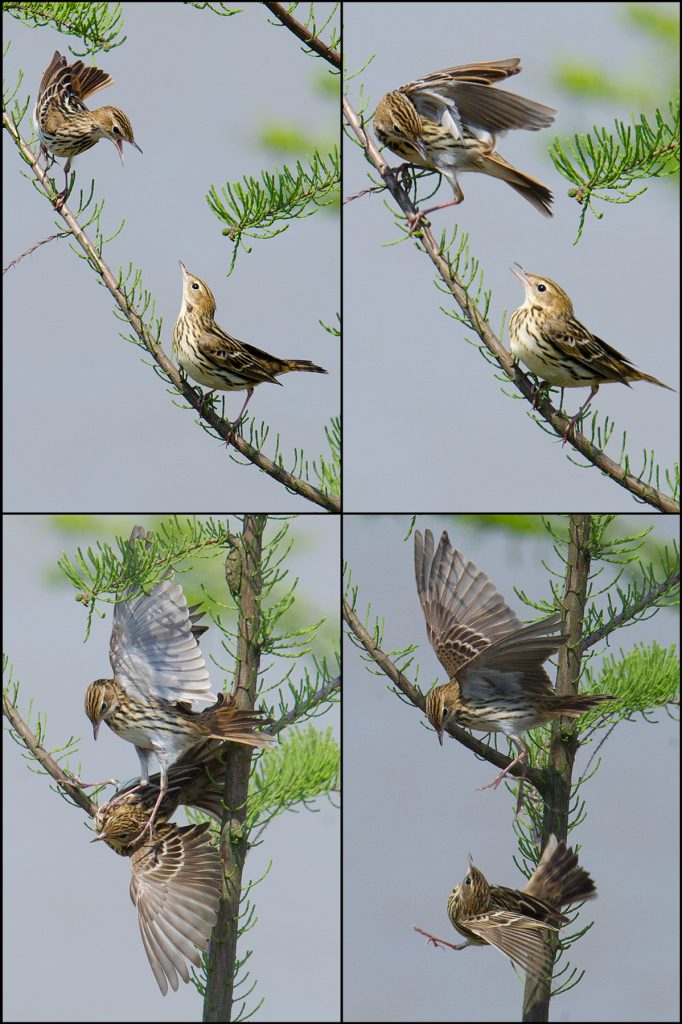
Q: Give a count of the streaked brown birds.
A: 8